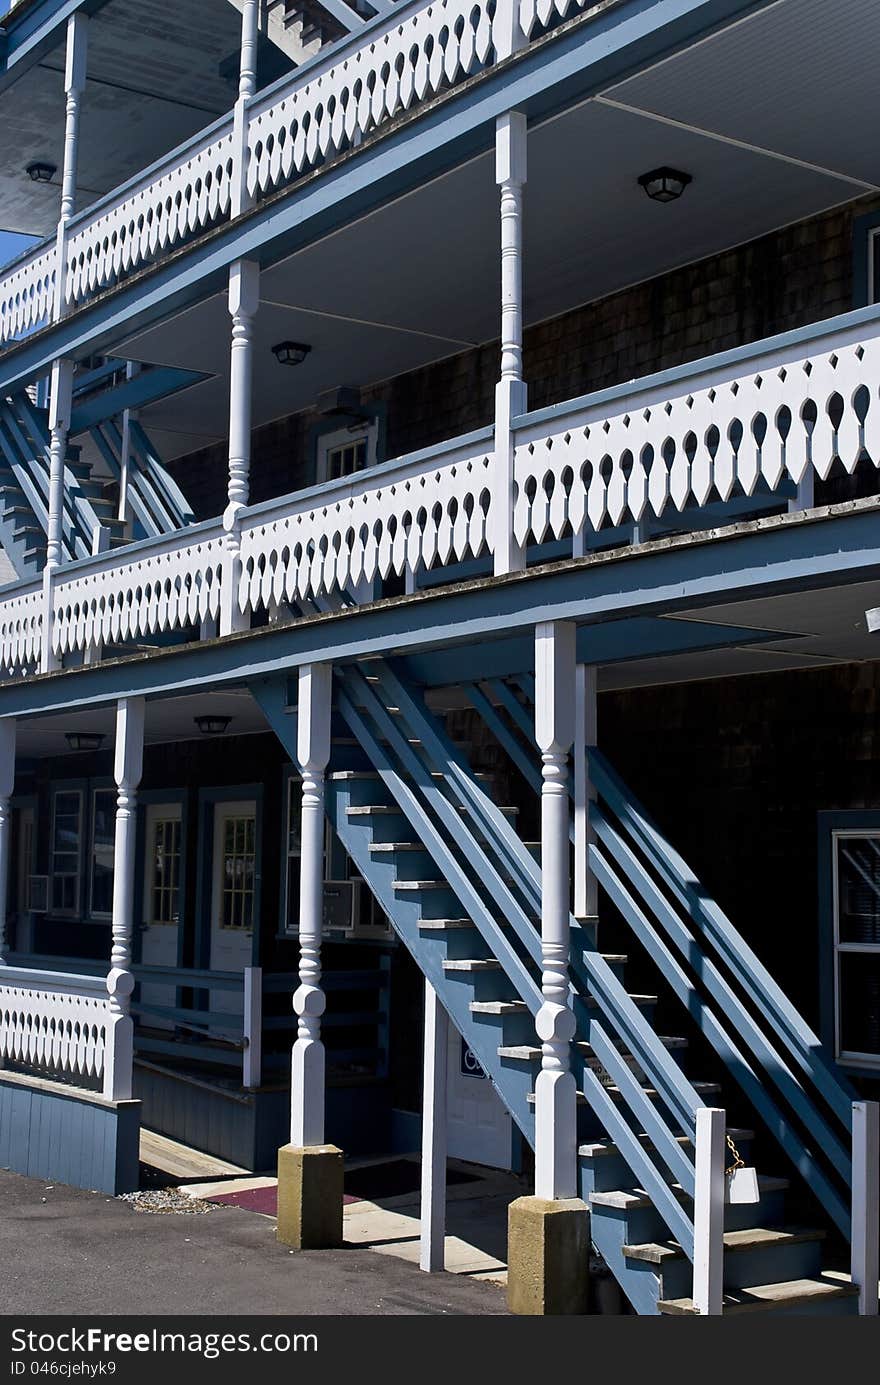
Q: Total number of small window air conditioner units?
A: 2